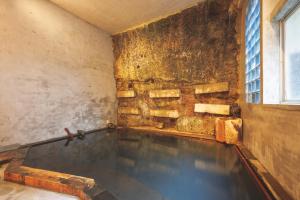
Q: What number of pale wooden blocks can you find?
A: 6